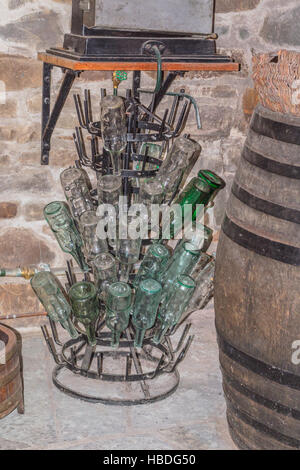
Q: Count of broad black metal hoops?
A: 7